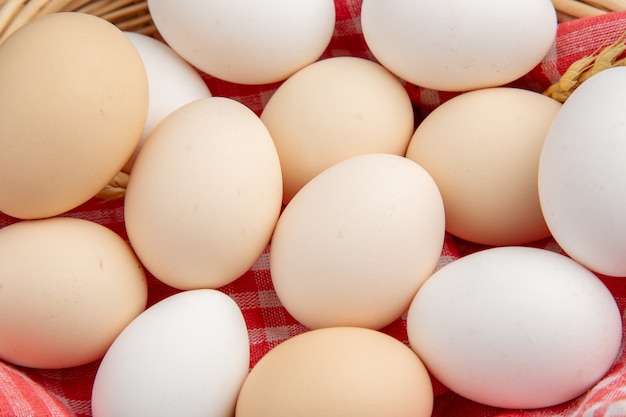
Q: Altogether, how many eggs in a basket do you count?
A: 13